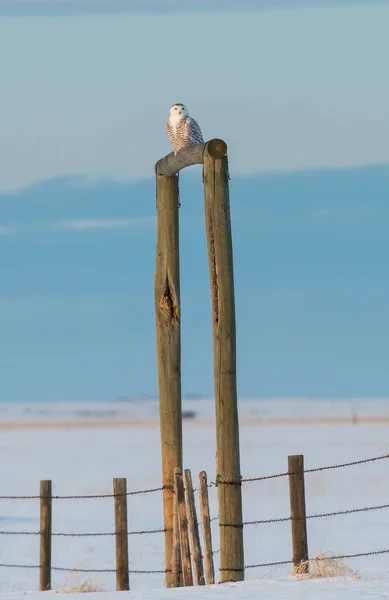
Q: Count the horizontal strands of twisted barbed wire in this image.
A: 3